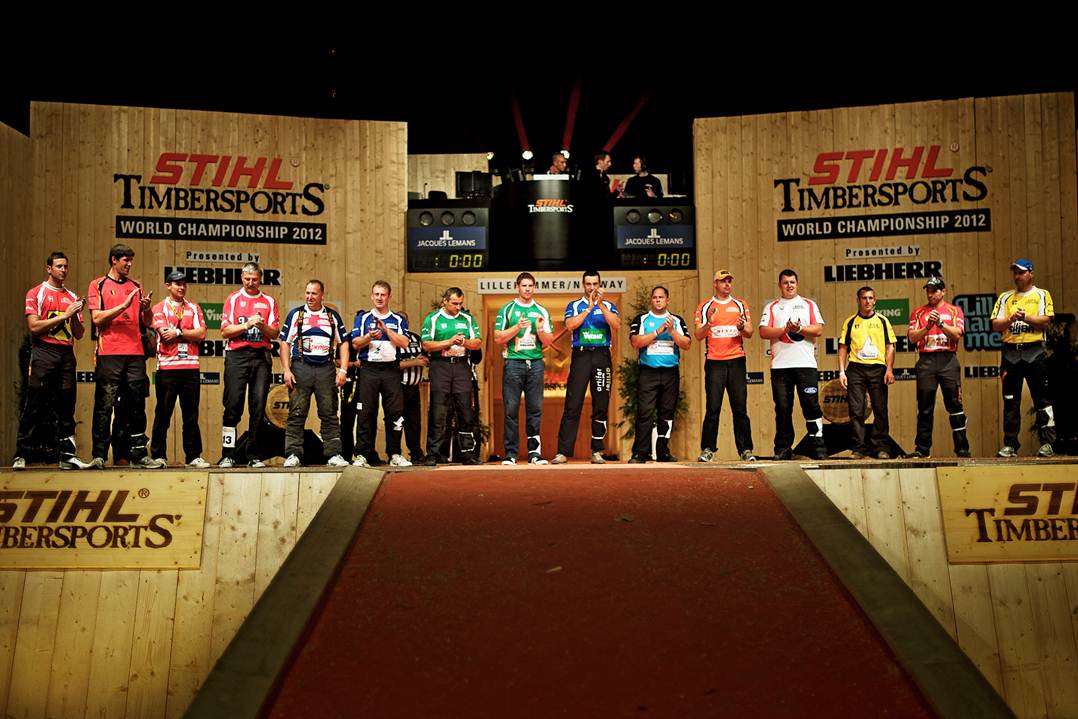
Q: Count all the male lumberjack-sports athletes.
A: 15